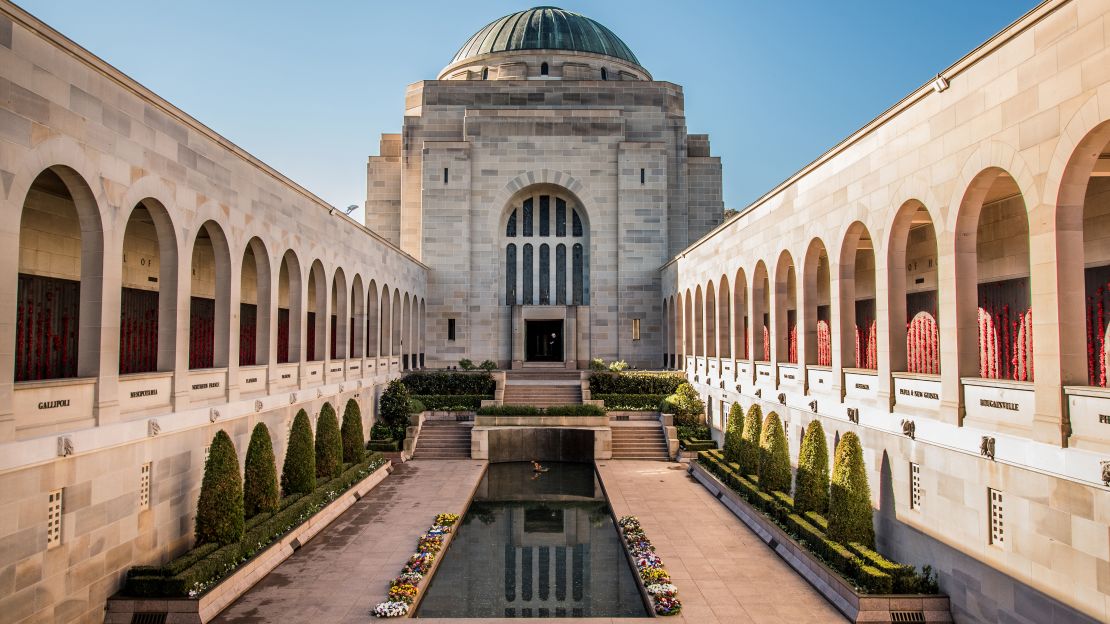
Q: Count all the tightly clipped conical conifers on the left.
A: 5